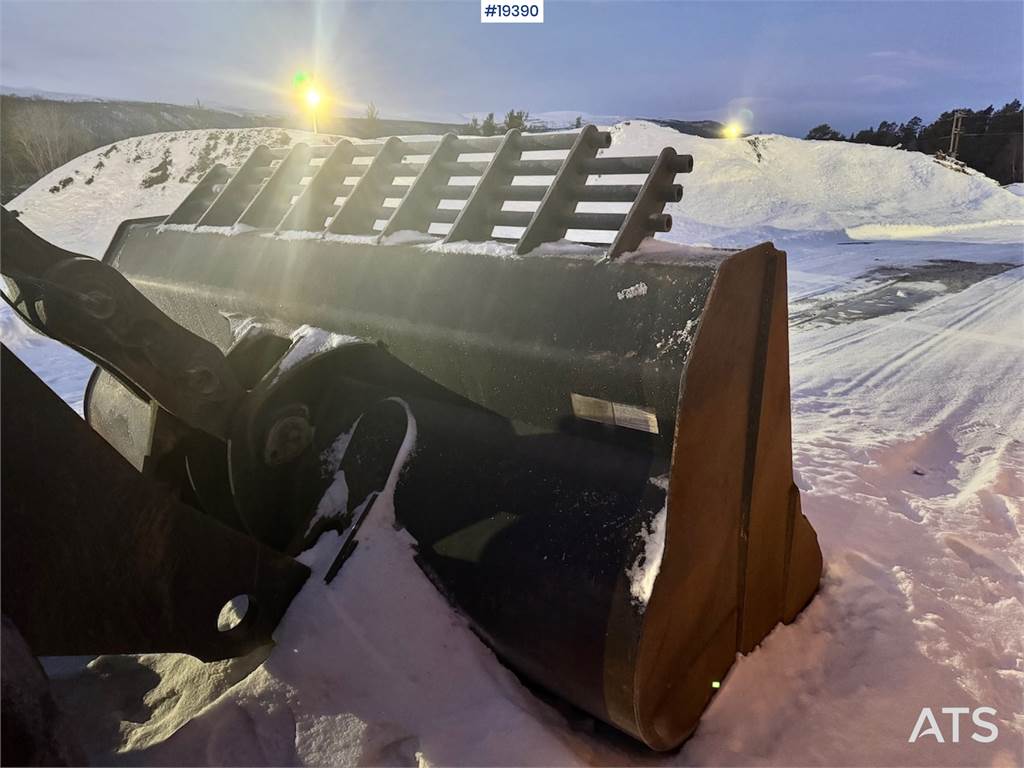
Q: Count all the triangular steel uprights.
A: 9